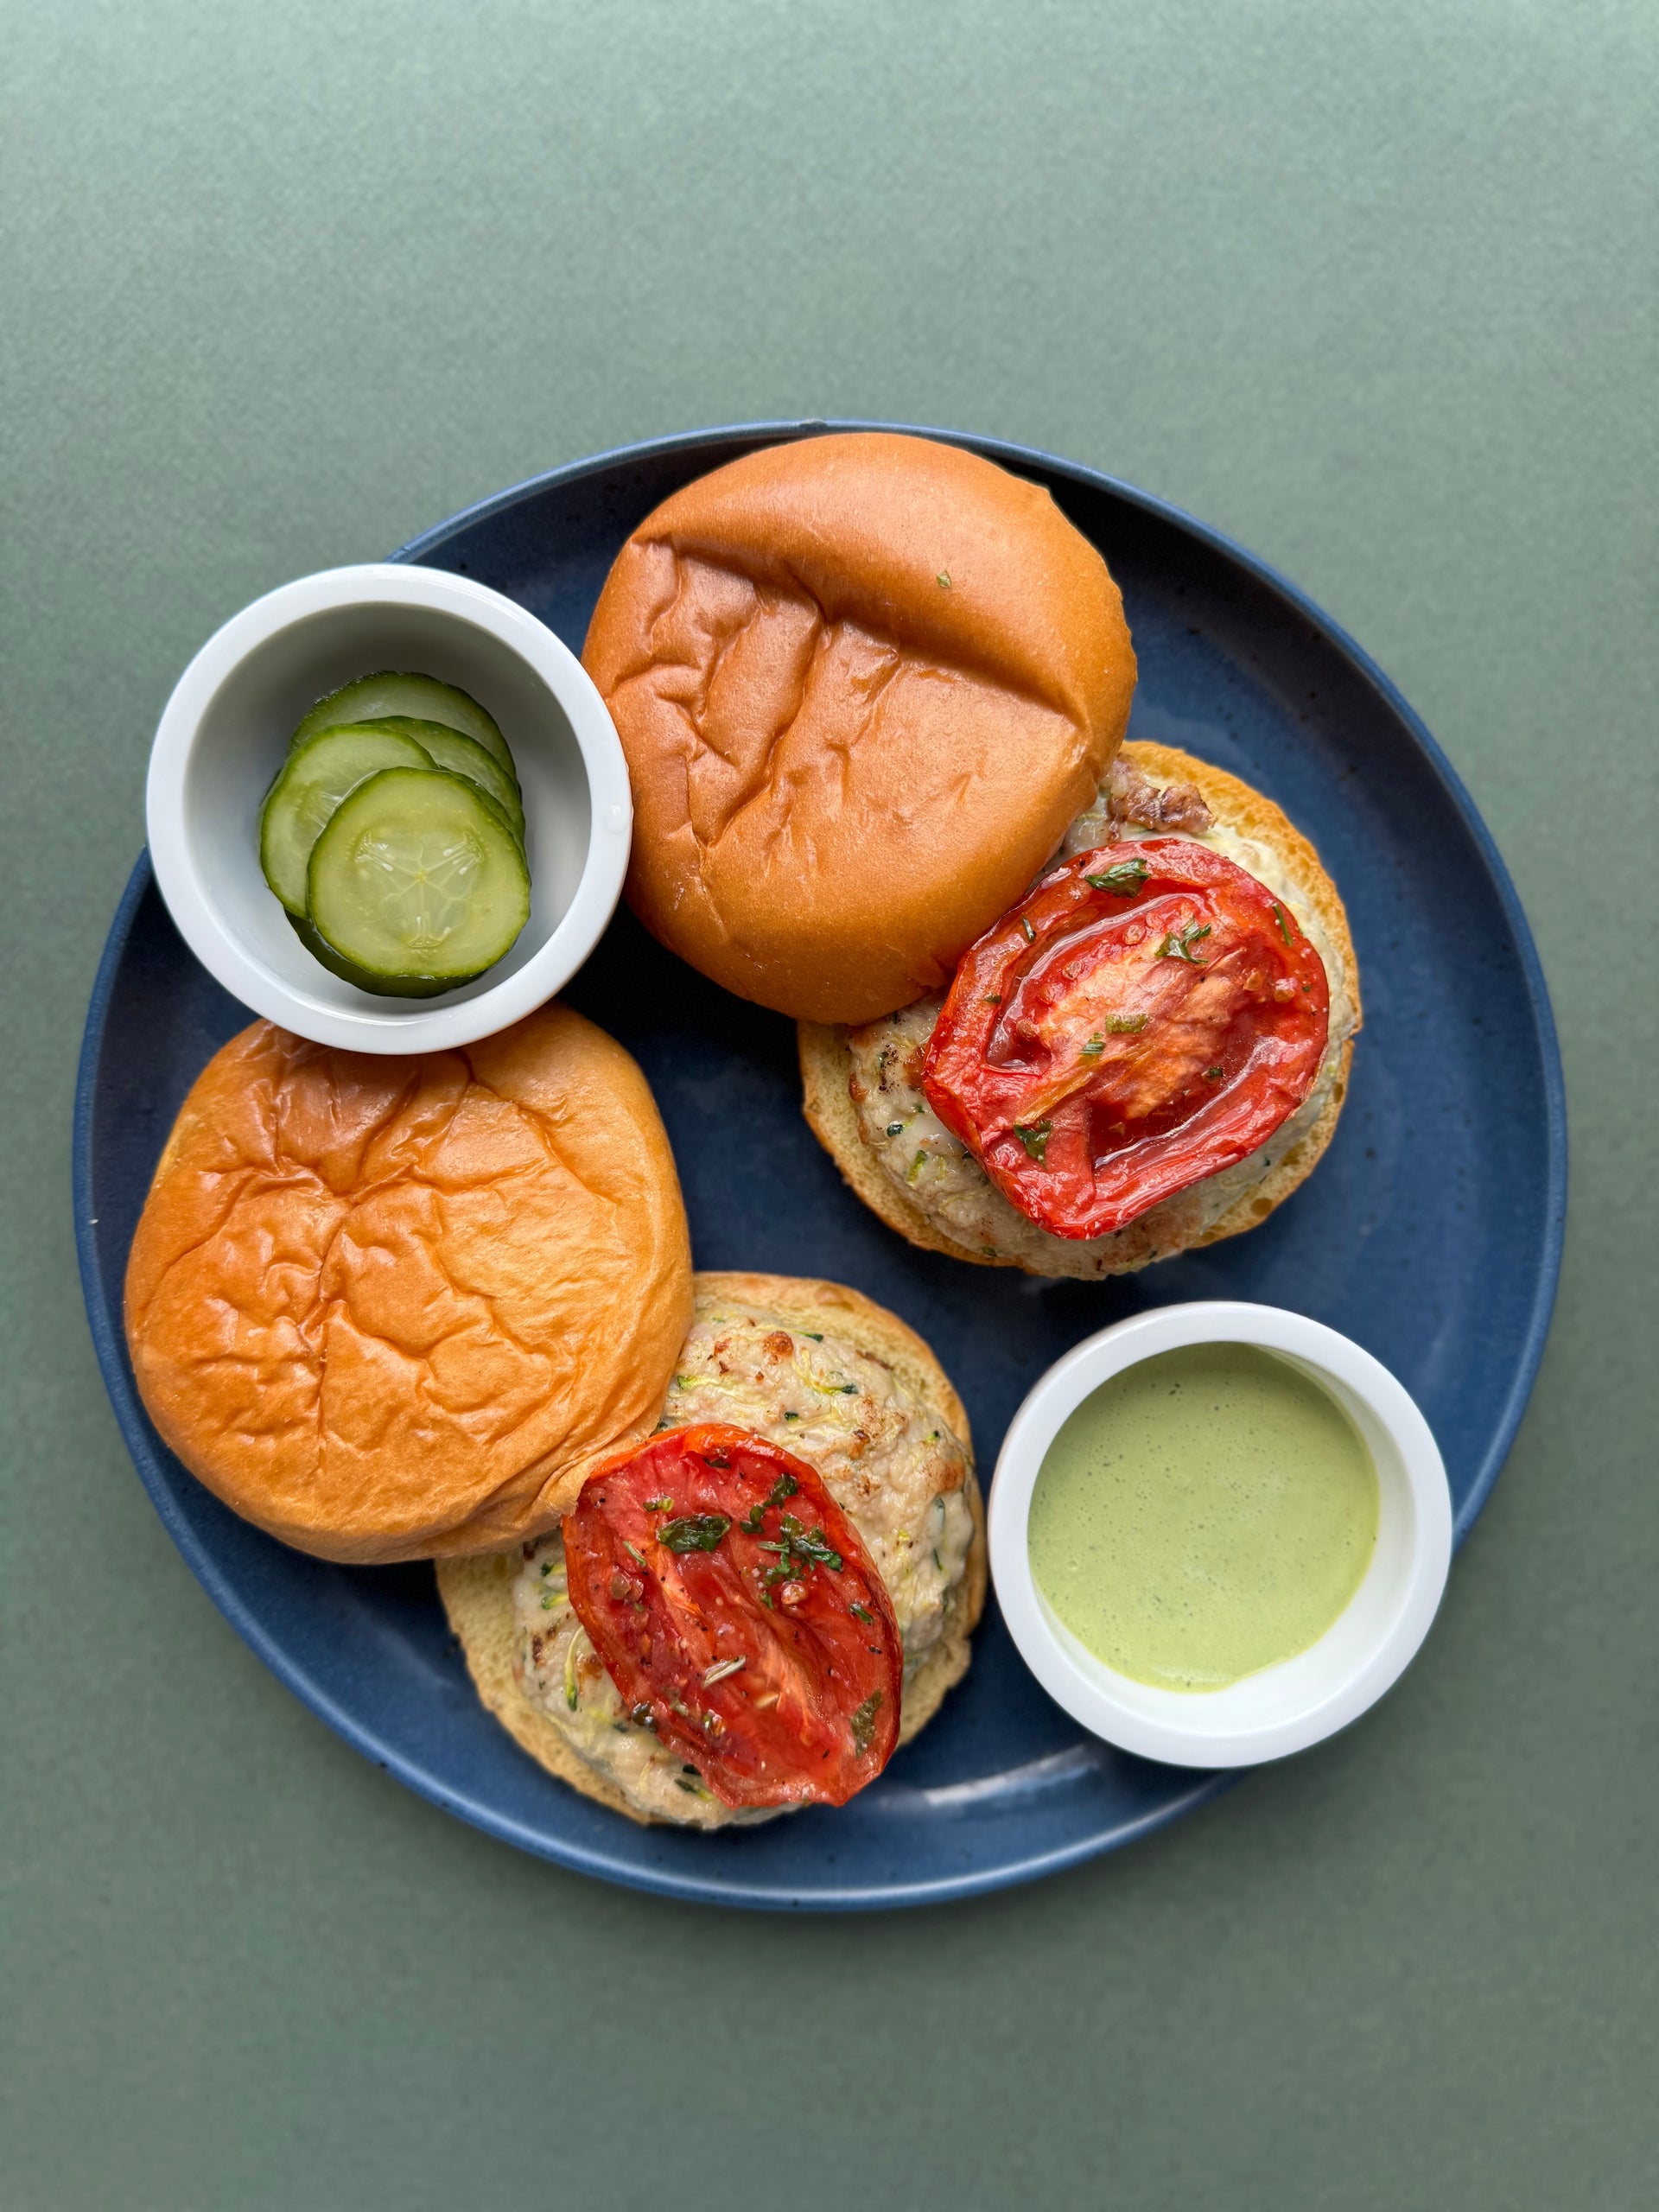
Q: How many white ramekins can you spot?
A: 2